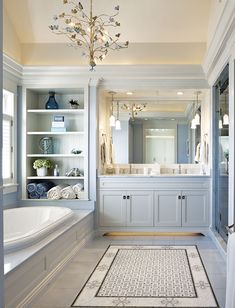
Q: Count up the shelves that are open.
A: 5